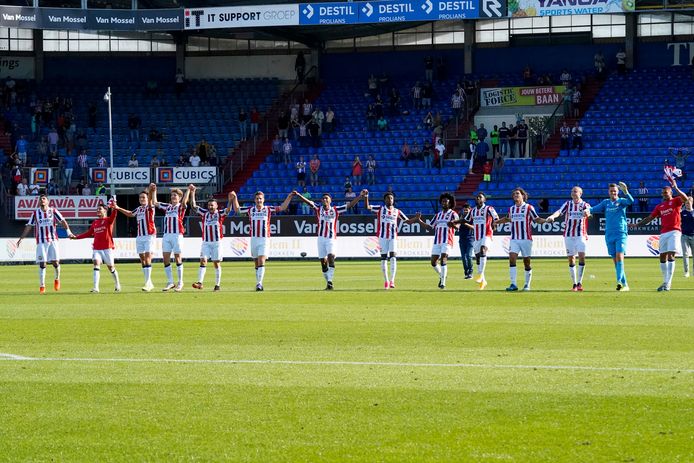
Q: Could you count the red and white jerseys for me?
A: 11